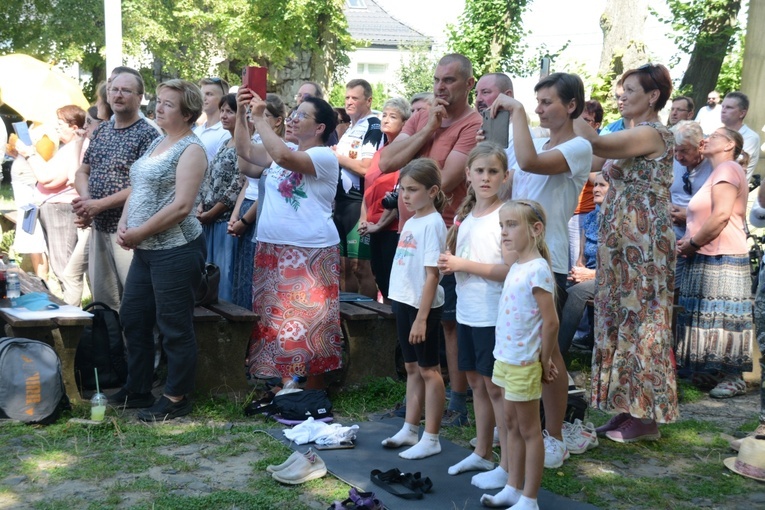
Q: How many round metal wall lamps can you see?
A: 0